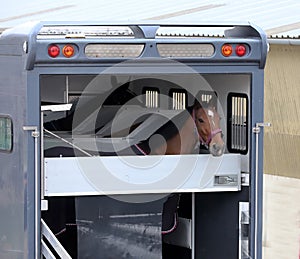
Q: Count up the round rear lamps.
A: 4